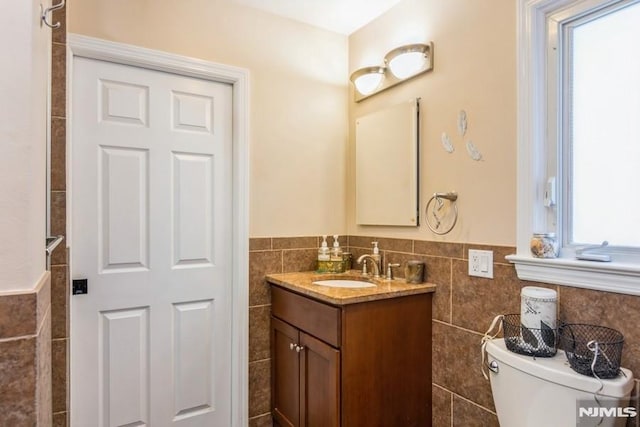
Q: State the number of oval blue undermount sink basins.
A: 0